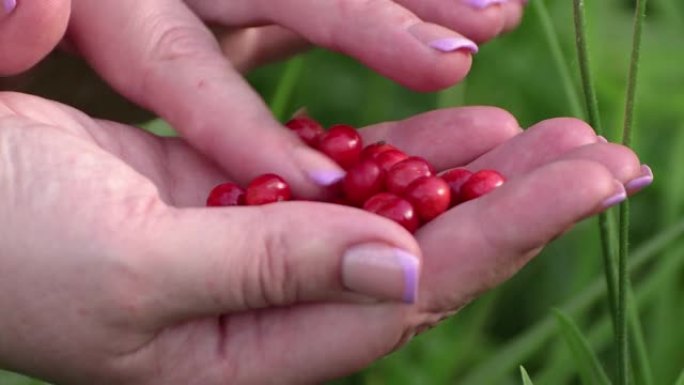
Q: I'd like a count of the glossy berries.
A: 12